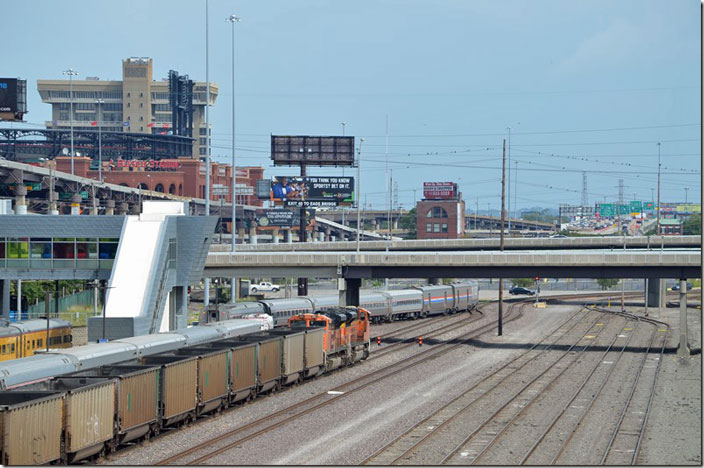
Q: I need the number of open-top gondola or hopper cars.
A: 9